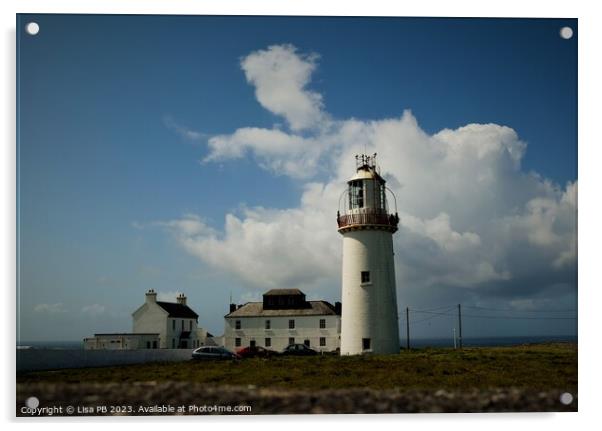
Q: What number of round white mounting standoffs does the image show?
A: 4